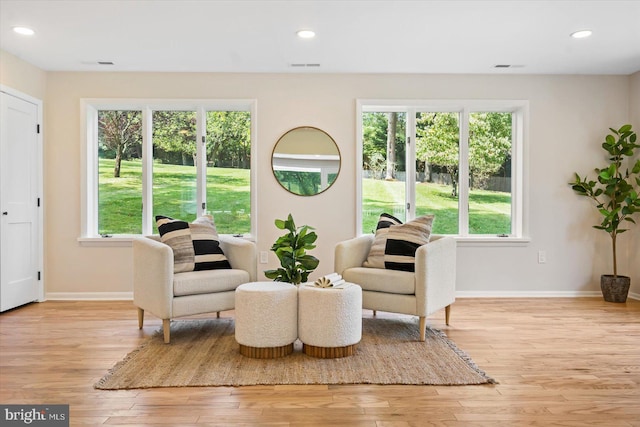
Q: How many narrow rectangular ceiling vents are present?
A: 3